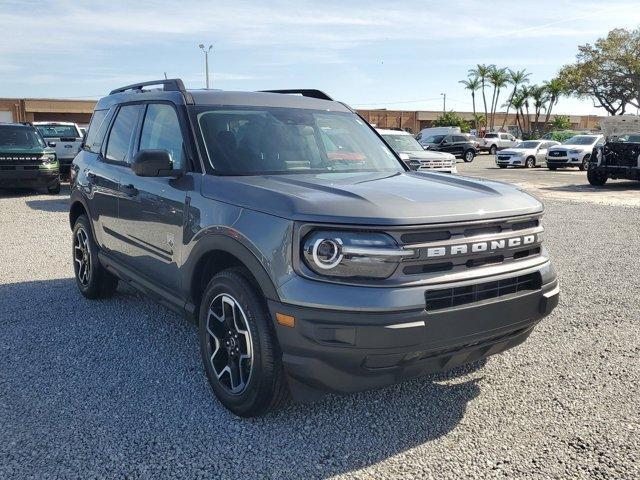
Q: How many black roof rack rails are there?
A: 2